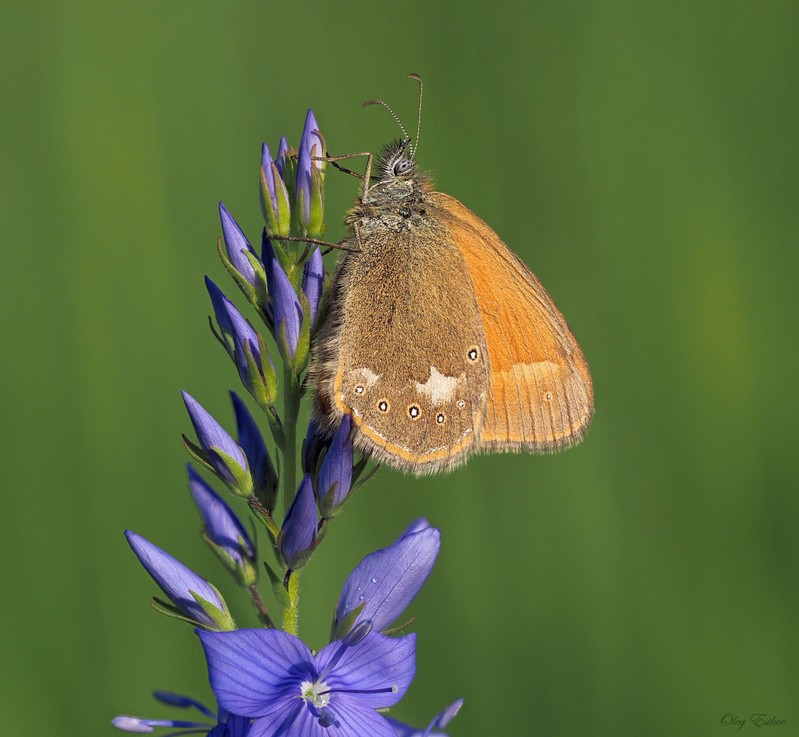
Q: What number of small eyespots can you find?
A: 7